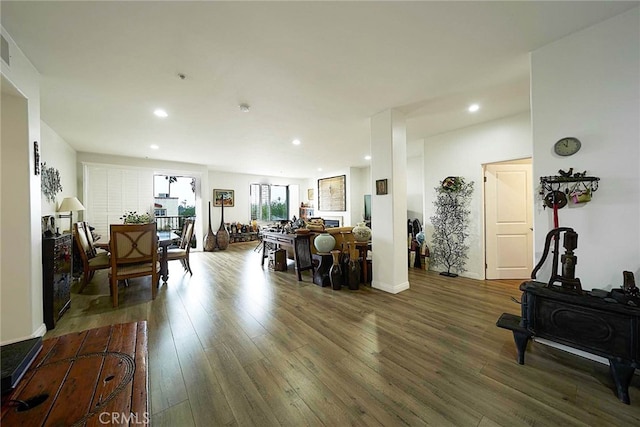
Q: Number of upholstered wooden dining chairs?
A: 5